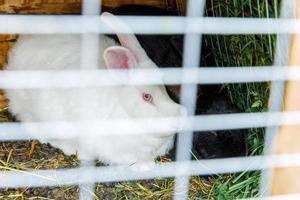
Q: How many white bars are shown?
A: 7